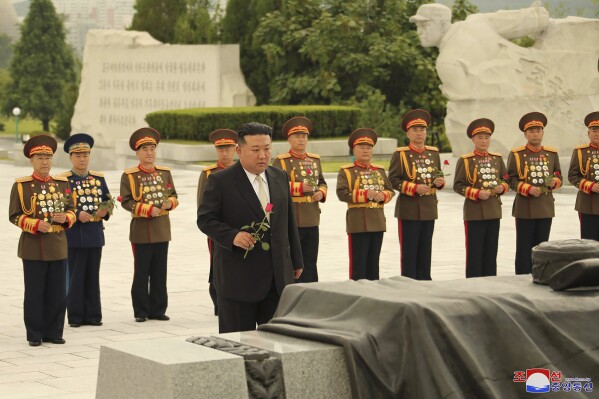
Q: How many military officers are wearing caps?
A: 10